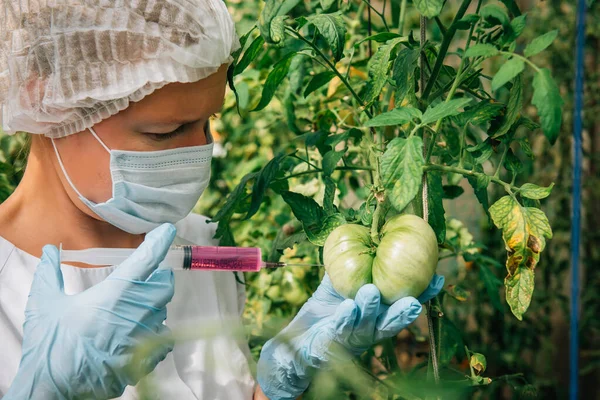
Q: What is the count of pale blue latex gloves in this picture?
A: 2